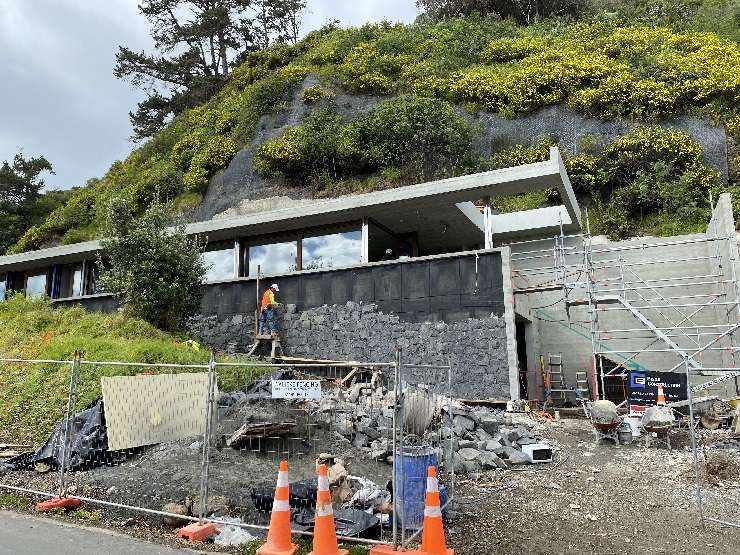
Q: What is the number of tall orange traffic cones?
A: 4